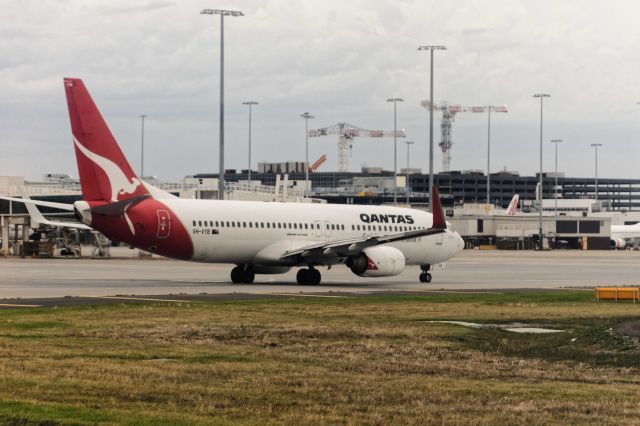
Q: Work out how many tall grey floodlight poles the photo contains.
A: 11